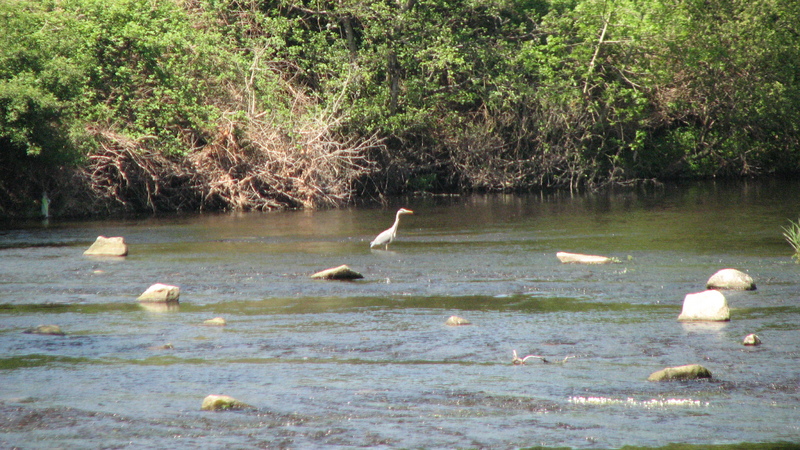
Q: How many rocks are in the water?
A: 12